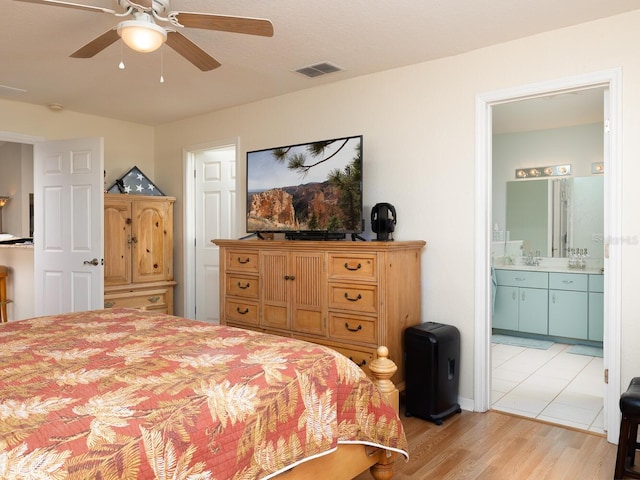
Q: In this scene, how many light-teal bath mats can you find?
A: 2